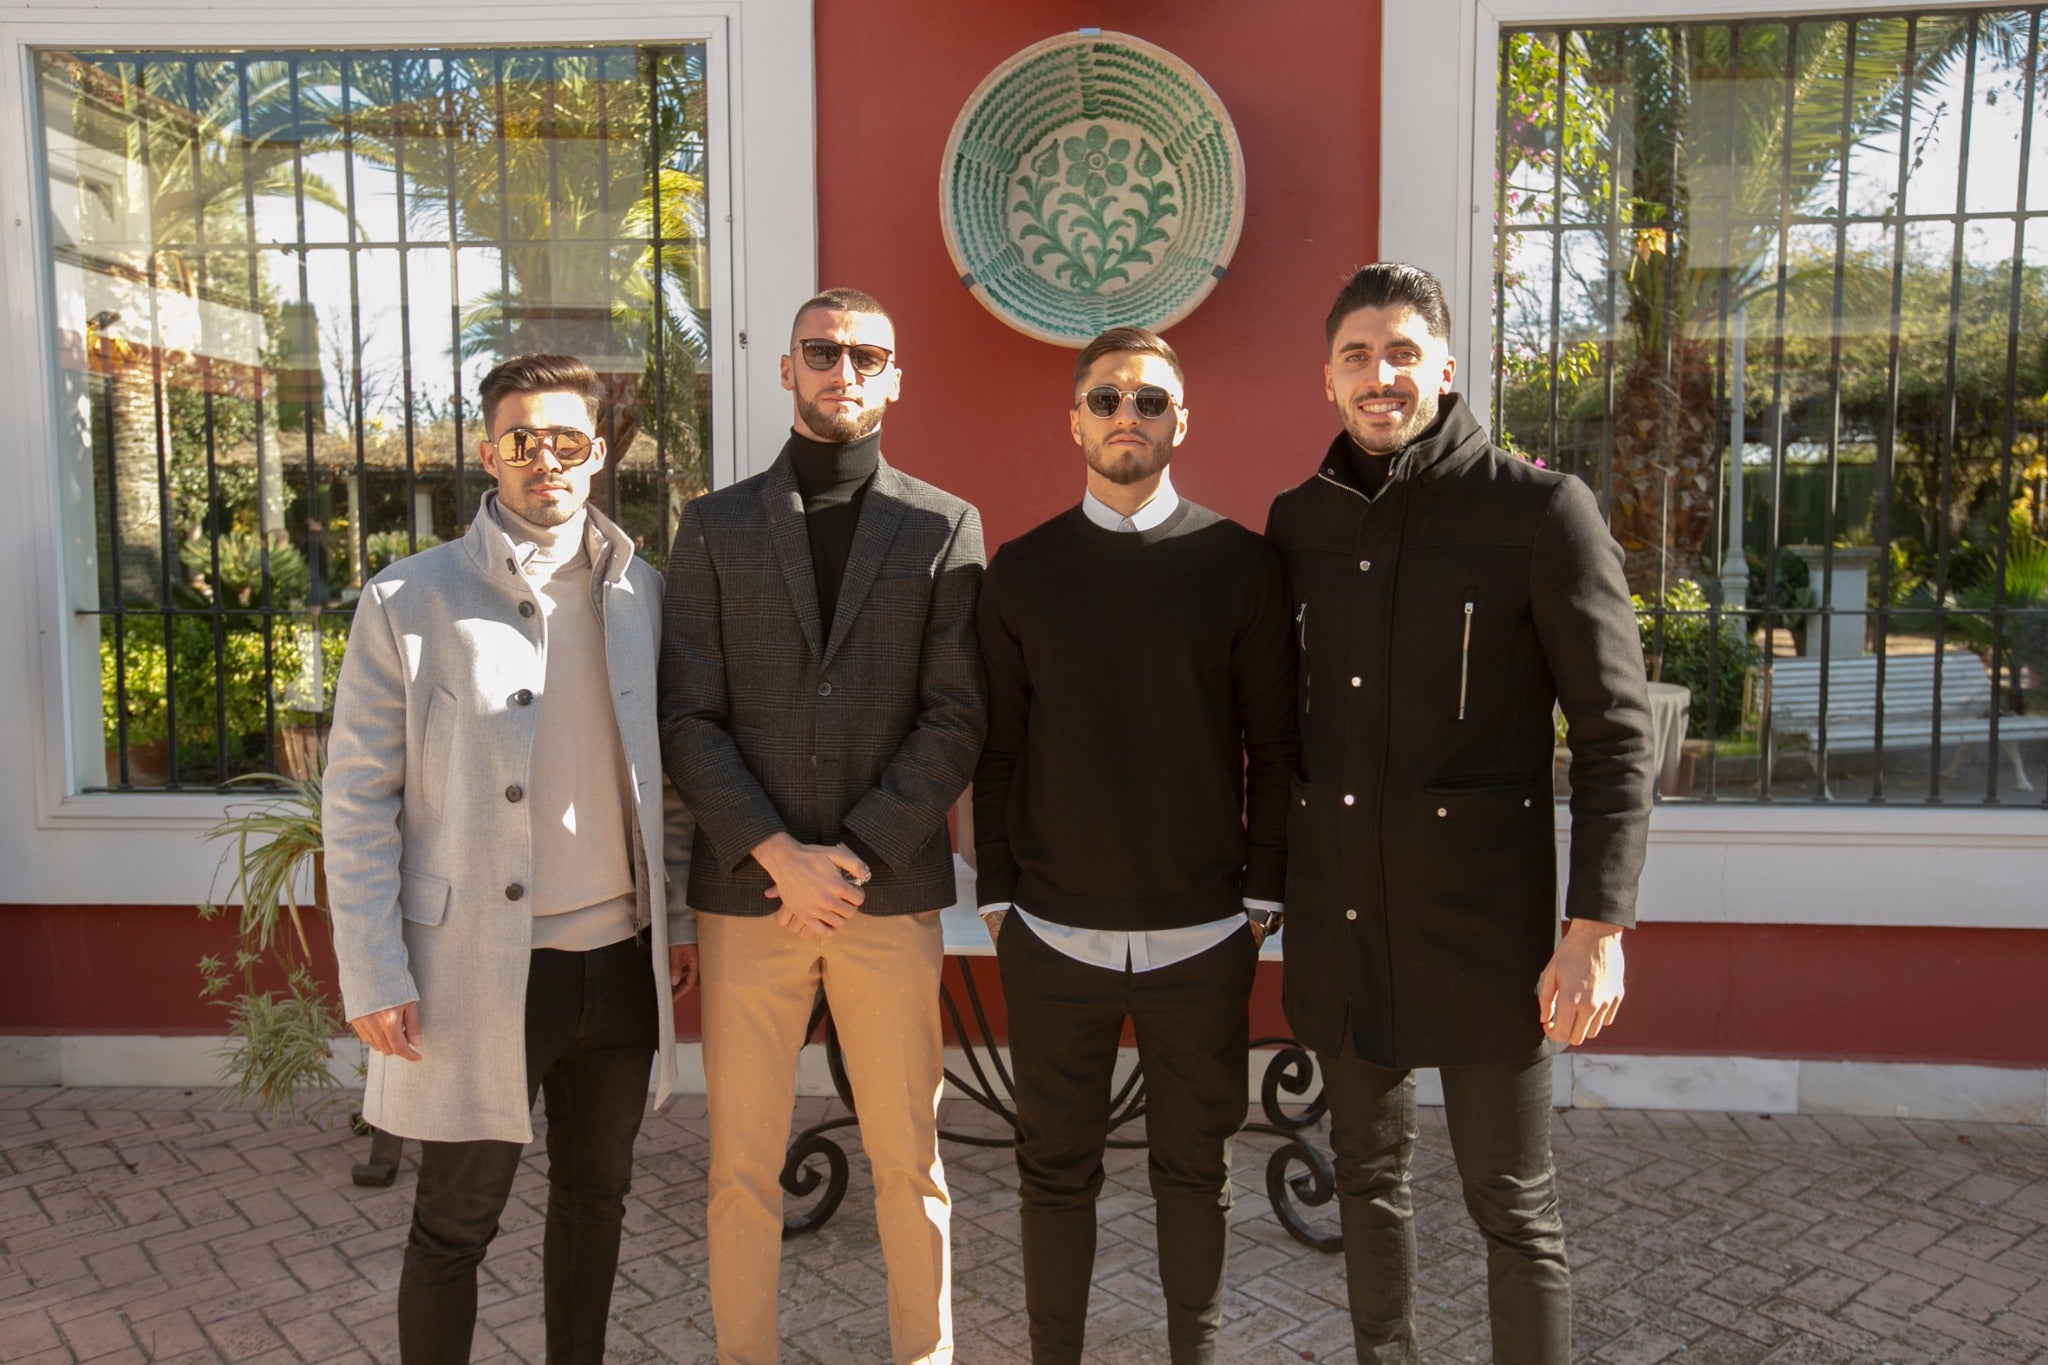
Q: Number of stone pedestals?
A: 1